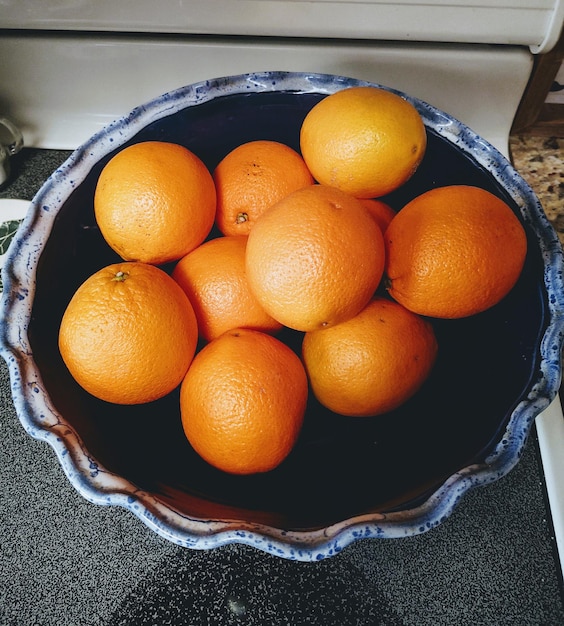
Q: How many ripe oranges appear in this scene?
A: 10